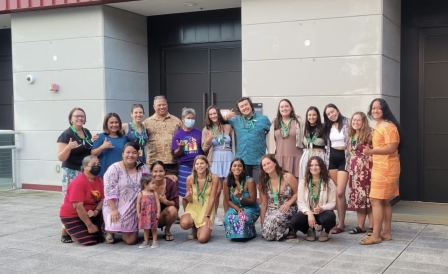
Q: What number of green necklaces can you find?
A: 11